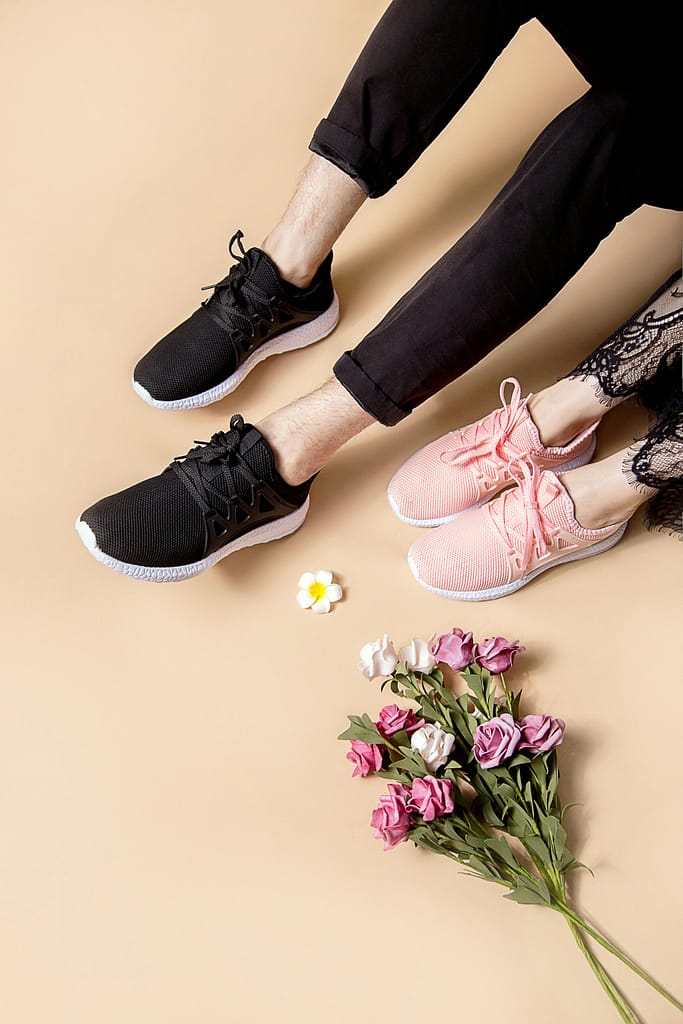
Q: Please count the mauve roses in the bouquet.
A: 4